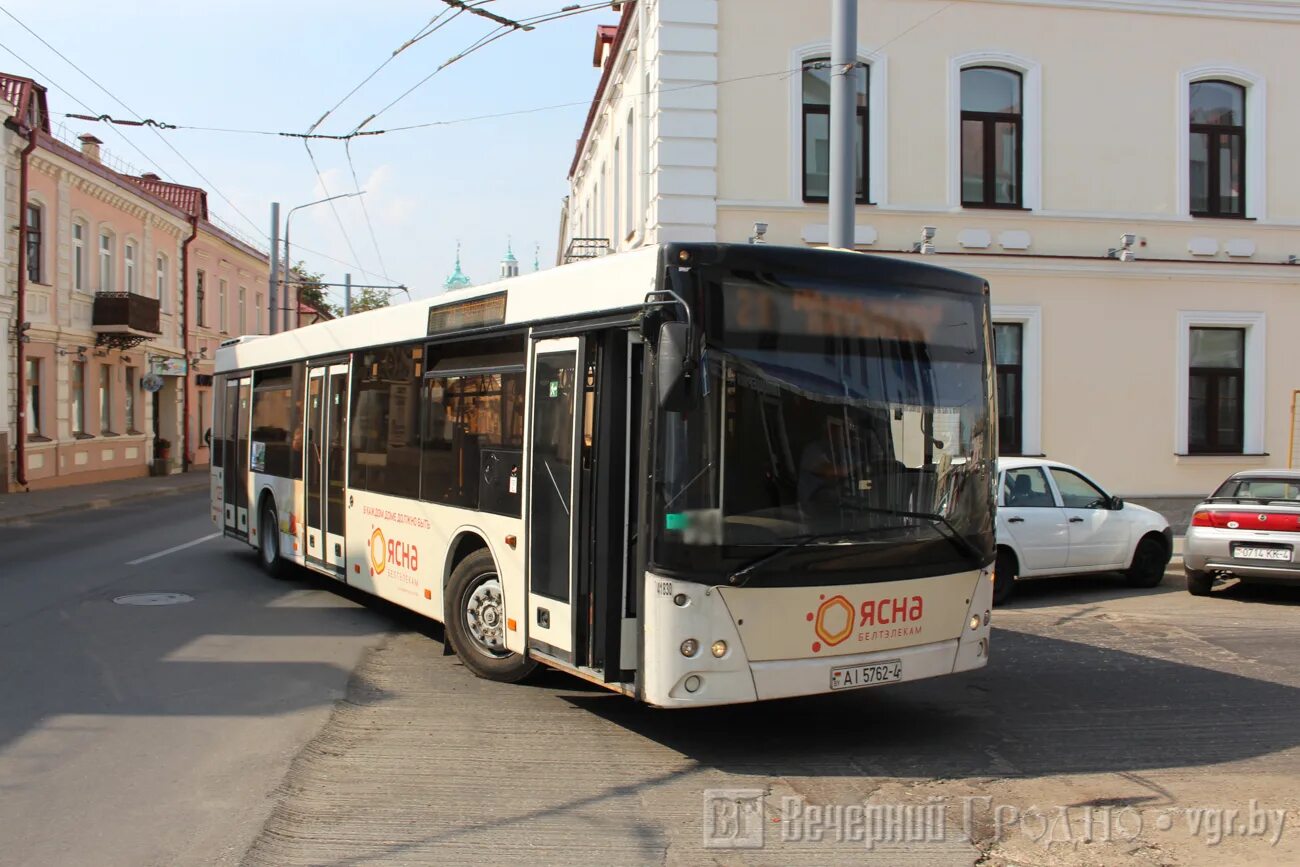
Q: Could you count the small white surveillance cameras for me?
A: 3